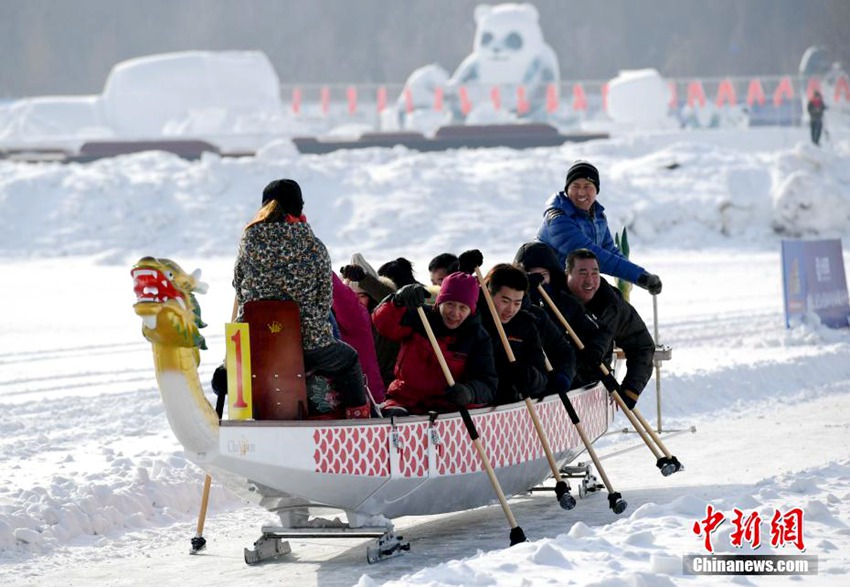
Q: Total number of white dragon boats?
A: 1